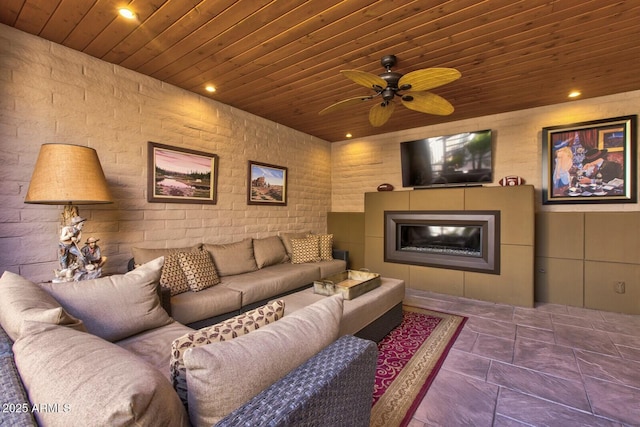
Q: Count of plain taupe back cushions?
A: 8